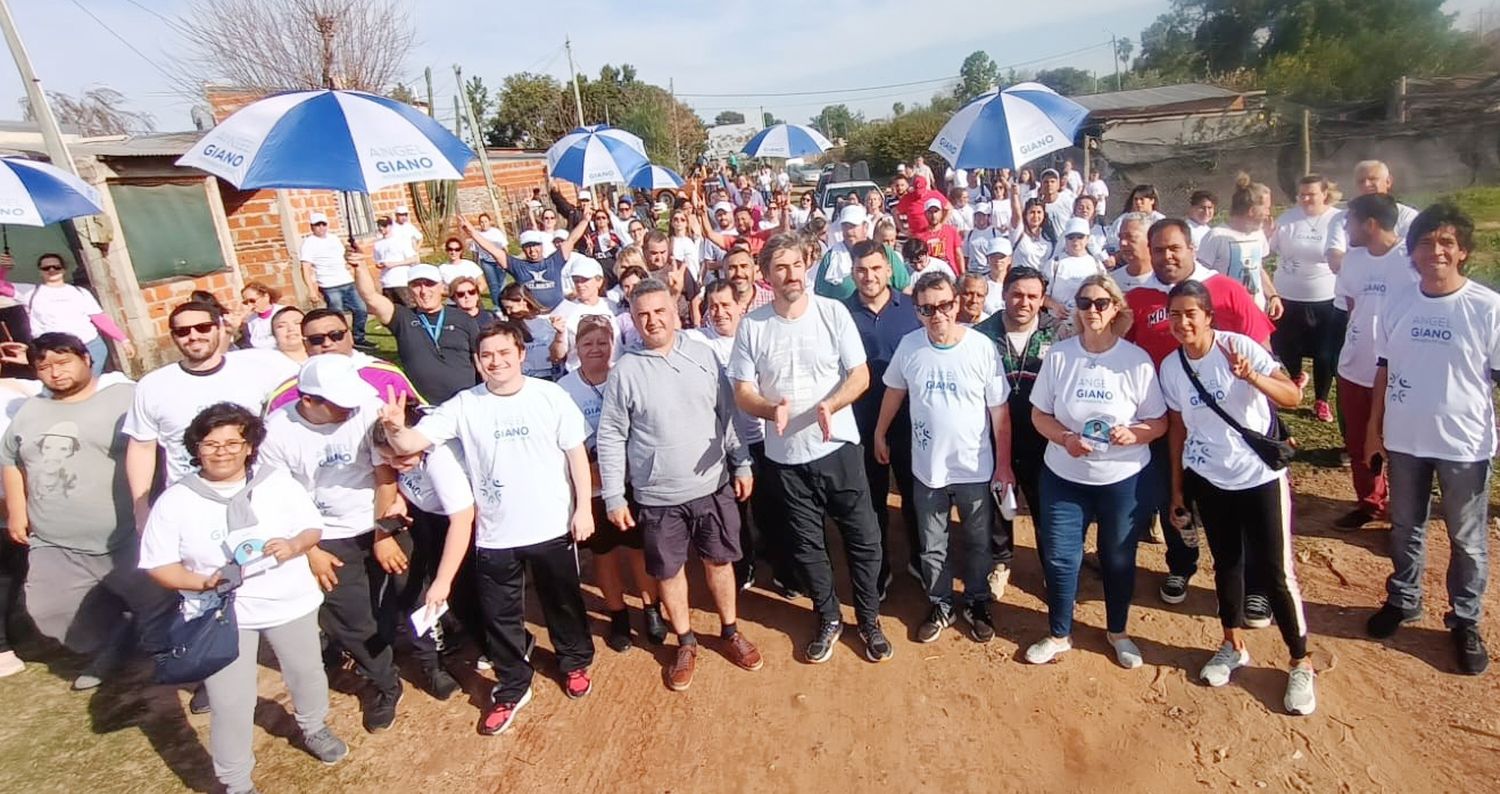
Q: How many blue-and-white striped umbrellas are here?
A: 6